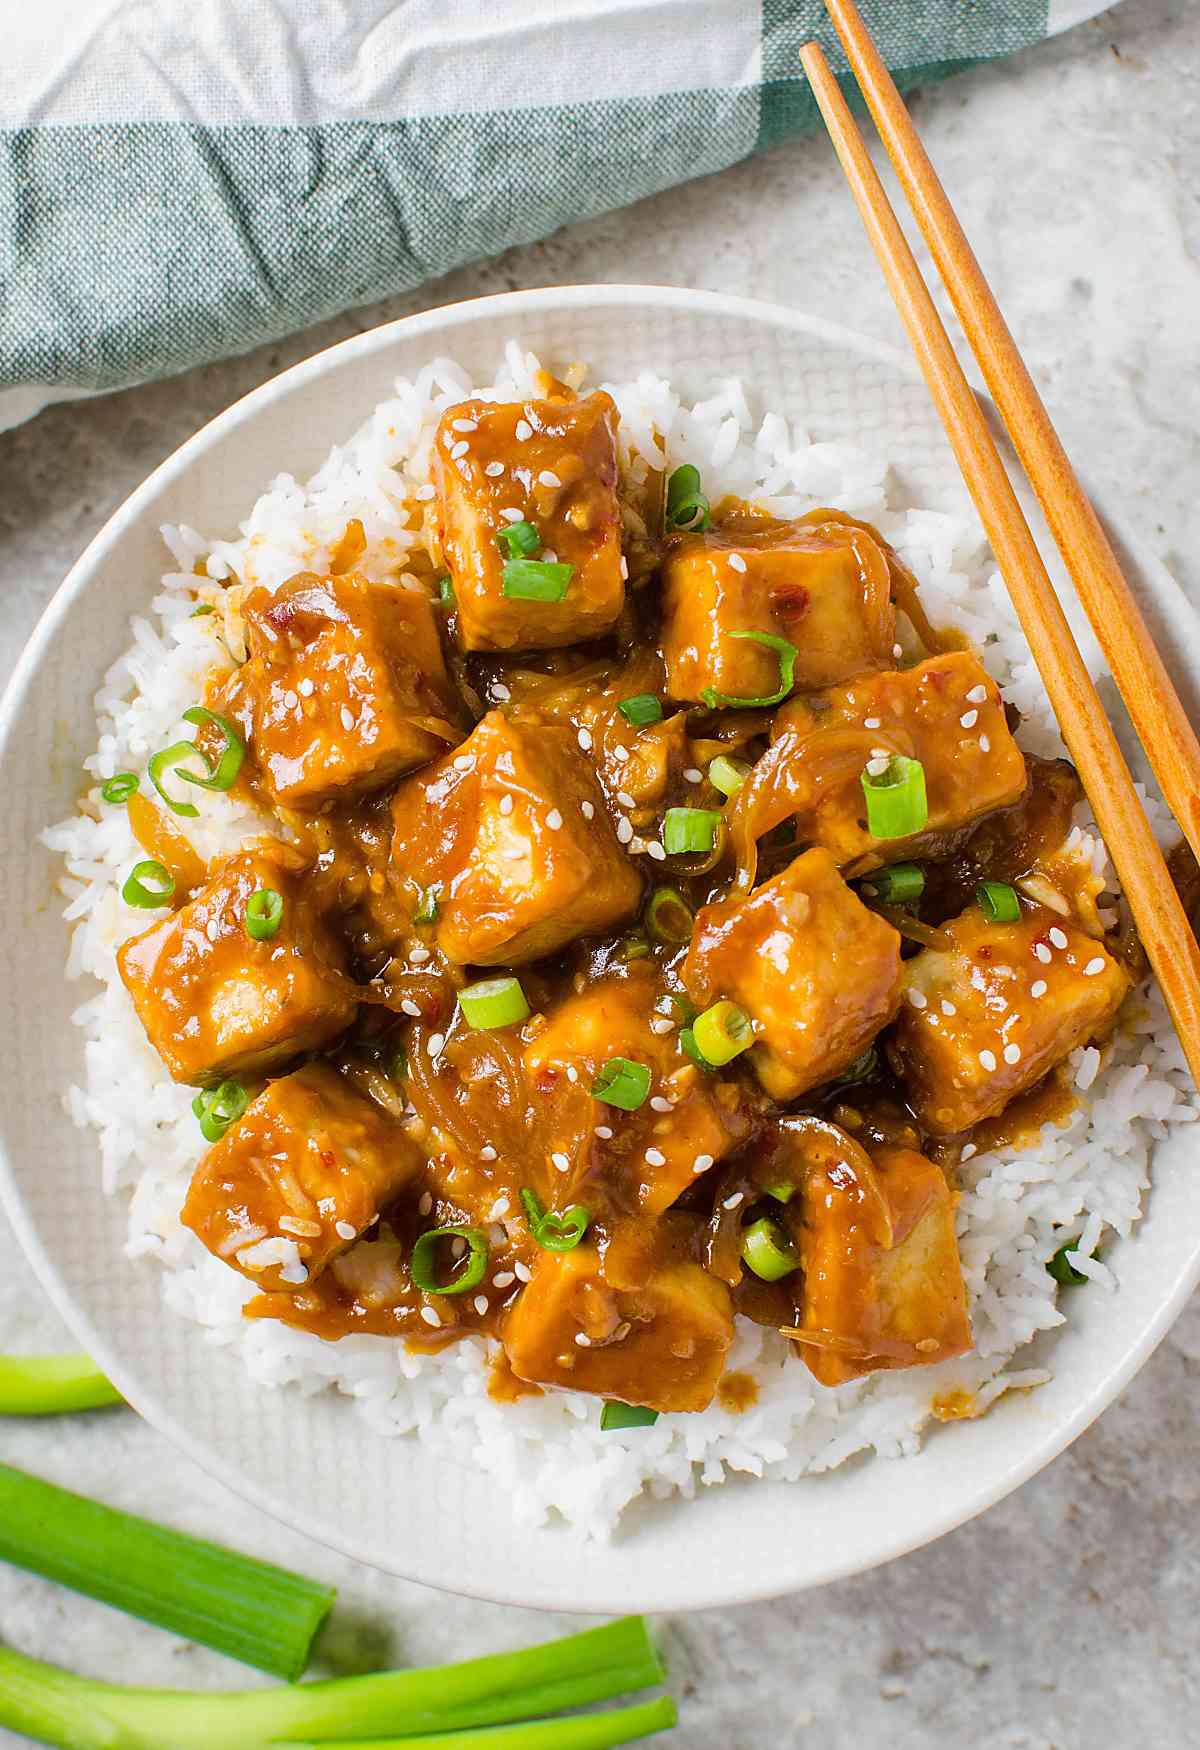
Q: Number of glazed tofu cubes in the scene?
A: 12